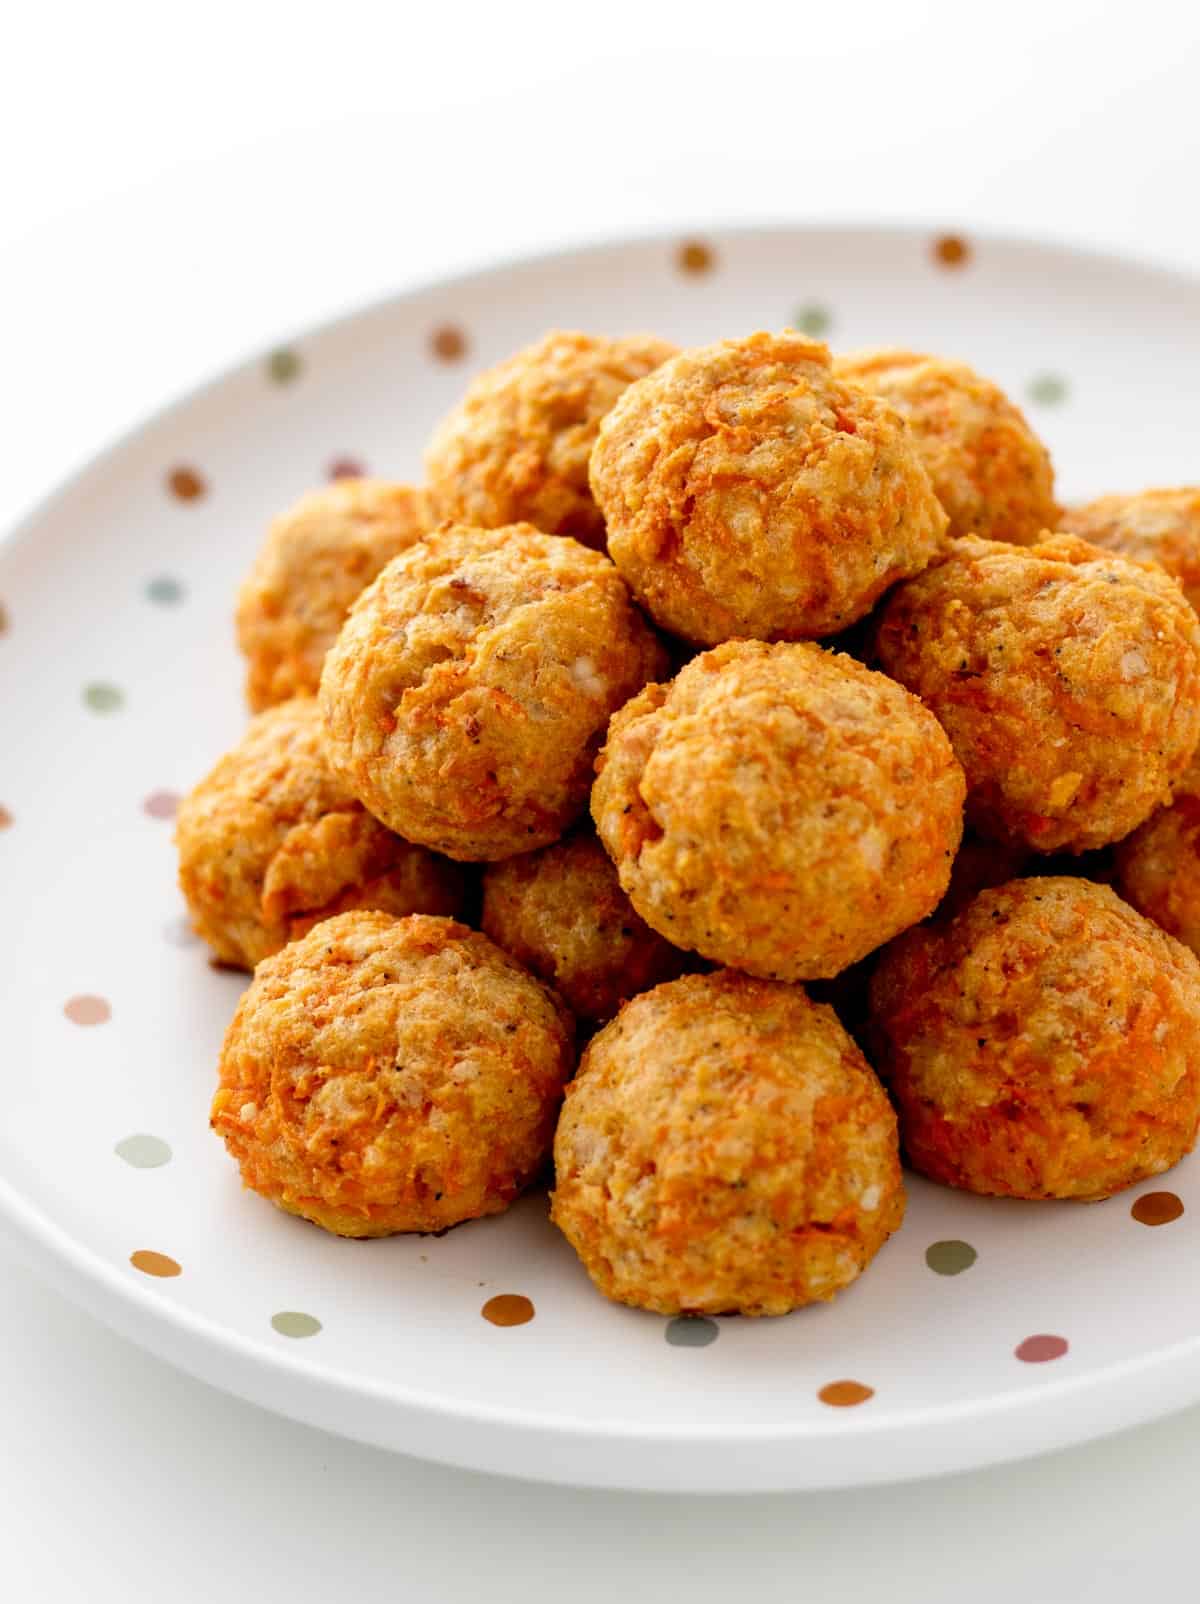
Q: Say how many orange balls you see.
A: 14